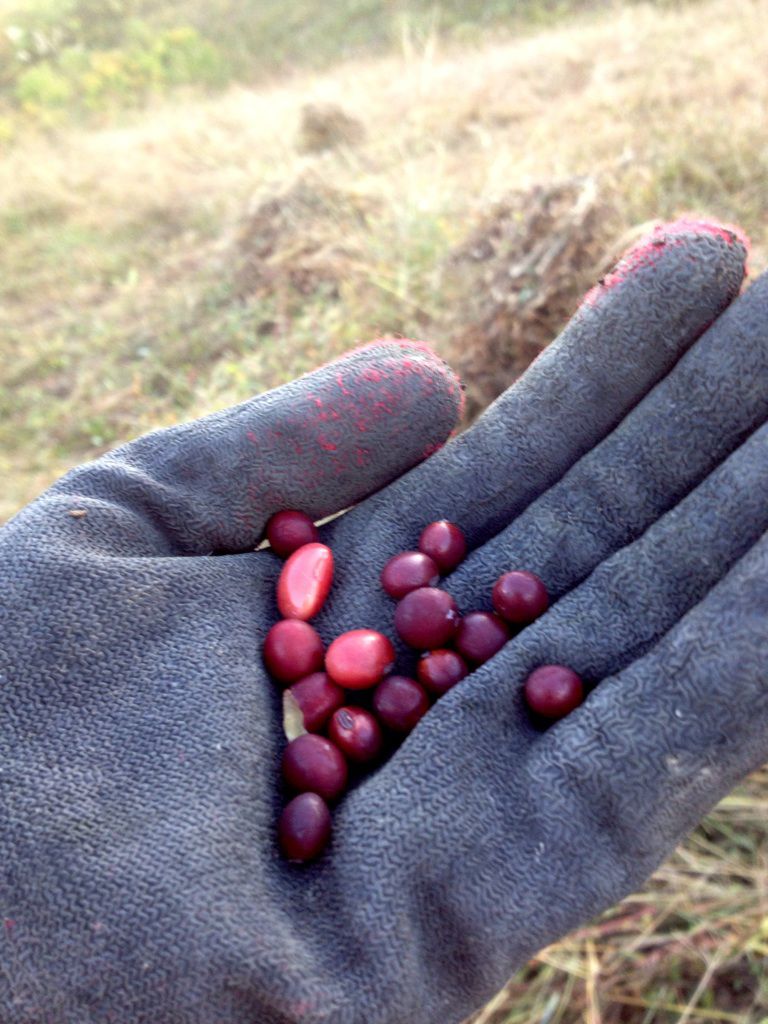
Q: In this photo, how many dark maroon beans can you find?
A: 14